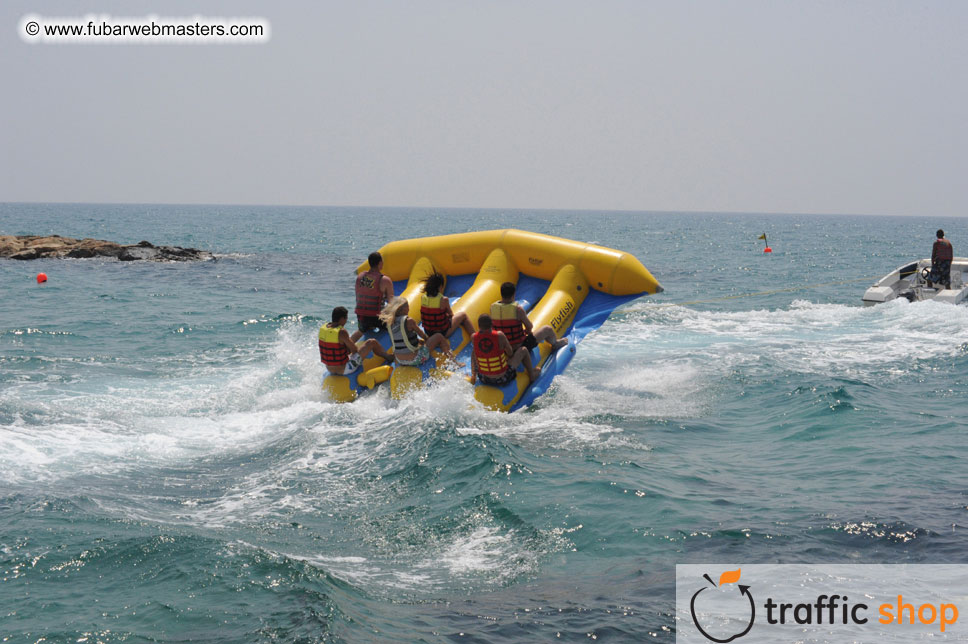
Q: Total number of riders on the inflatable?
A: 6